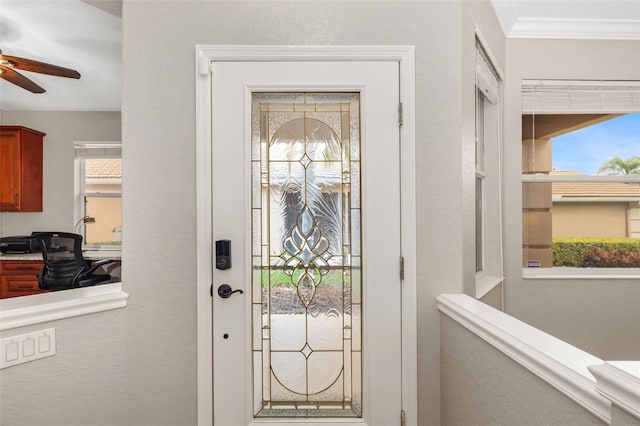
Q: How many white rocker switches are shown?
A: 3